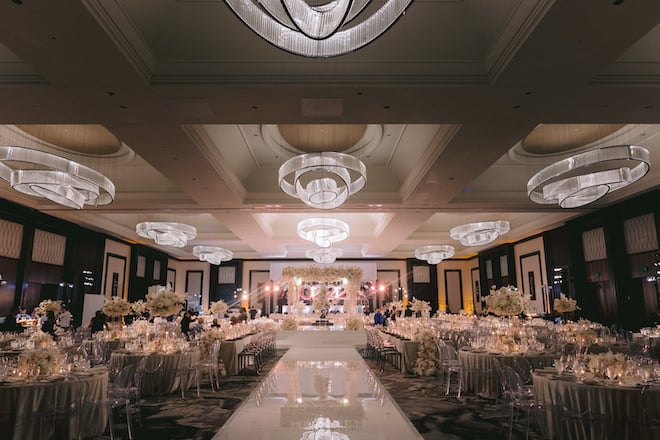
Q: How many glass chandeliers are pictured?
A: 10